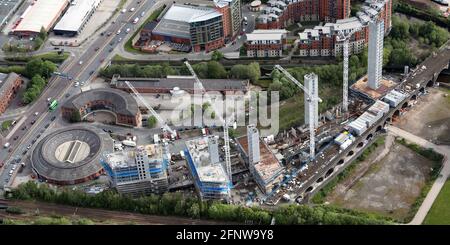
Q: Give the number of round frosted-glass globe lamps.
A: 0